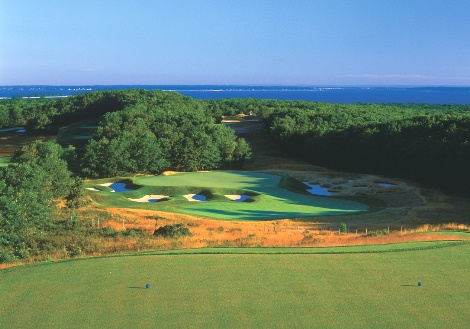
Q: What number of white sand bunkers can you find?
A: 5